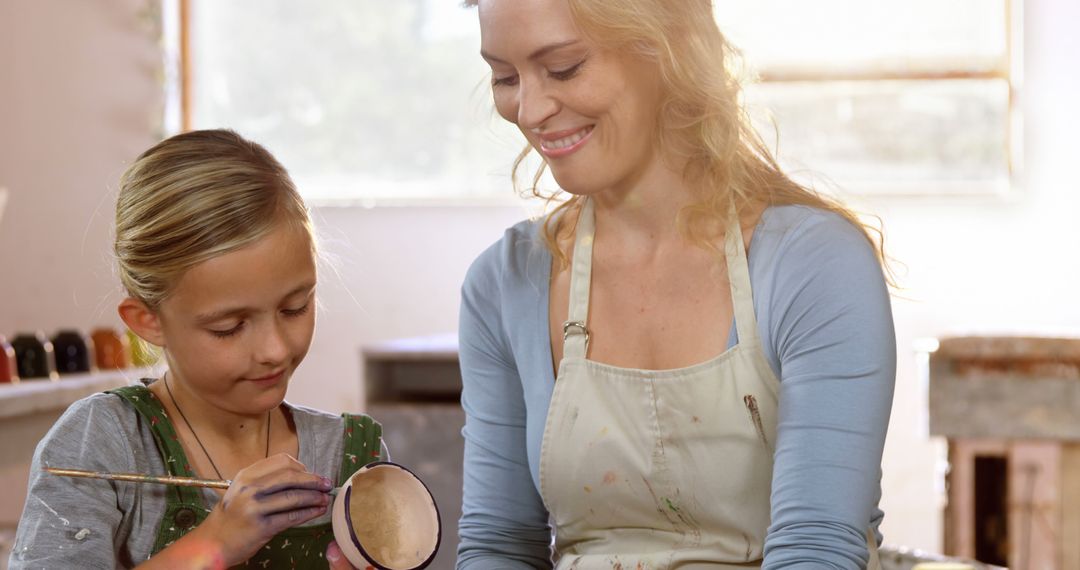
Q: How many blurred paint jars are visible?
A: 5